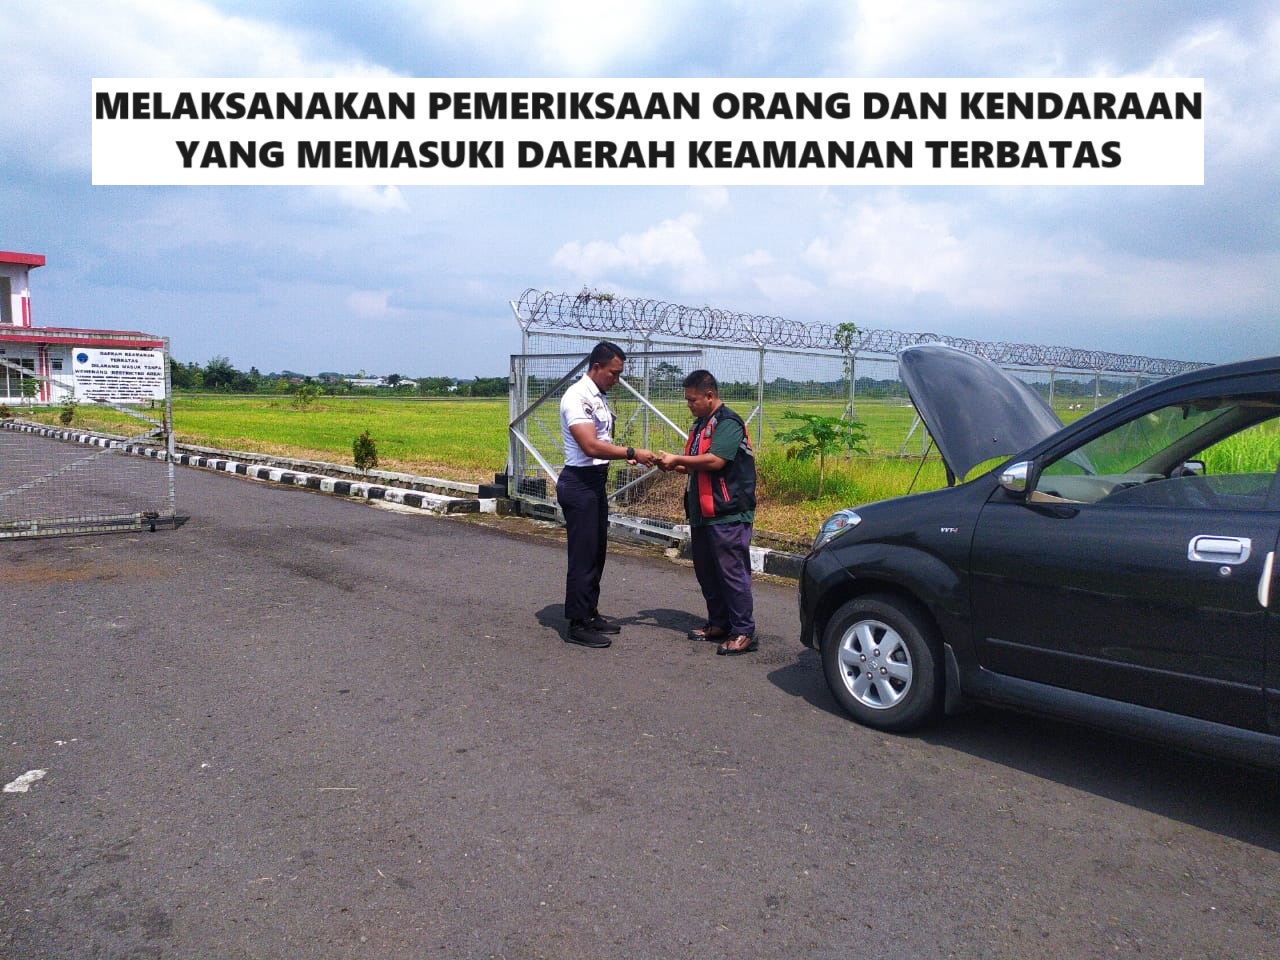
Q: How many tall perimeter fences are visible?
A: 1